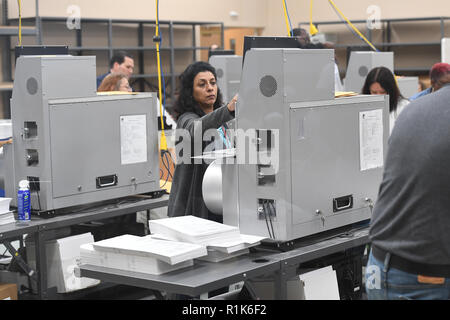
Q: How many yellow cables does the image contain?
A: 5